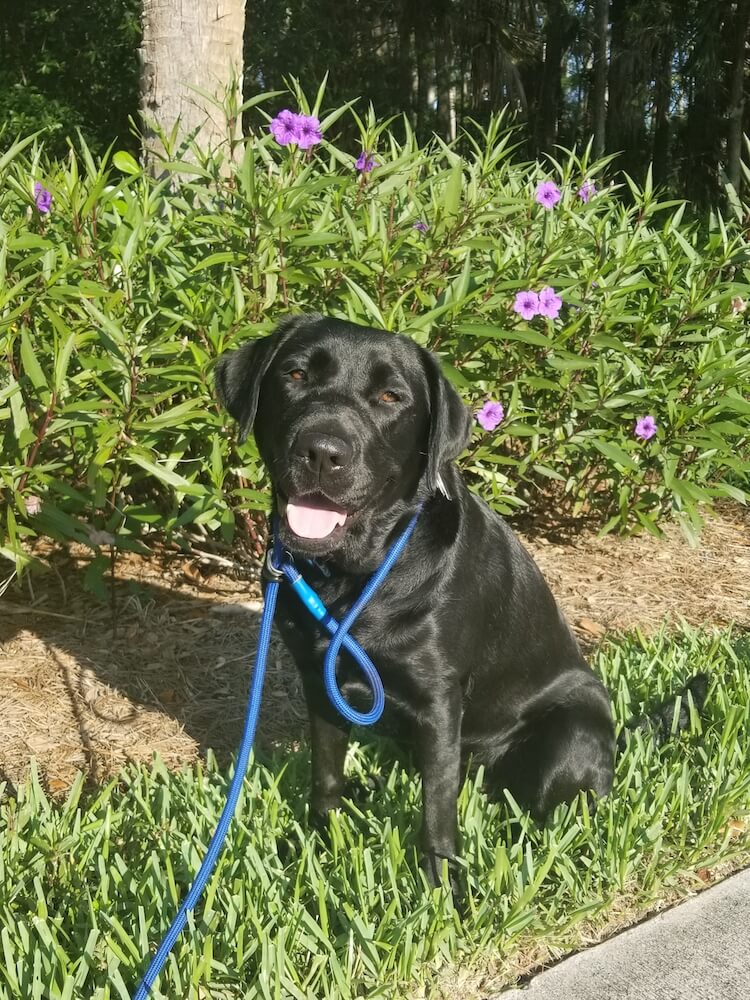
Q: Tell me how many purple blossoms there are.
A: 11